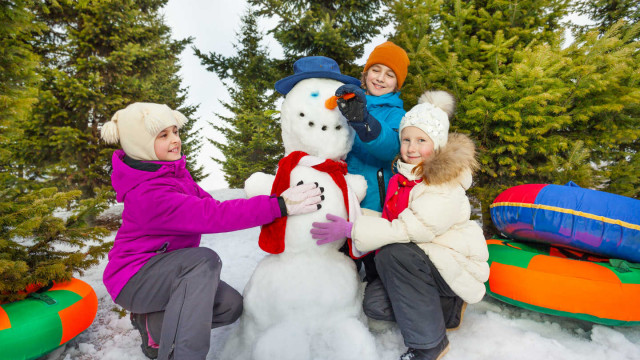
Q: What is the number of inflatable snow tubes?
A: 3